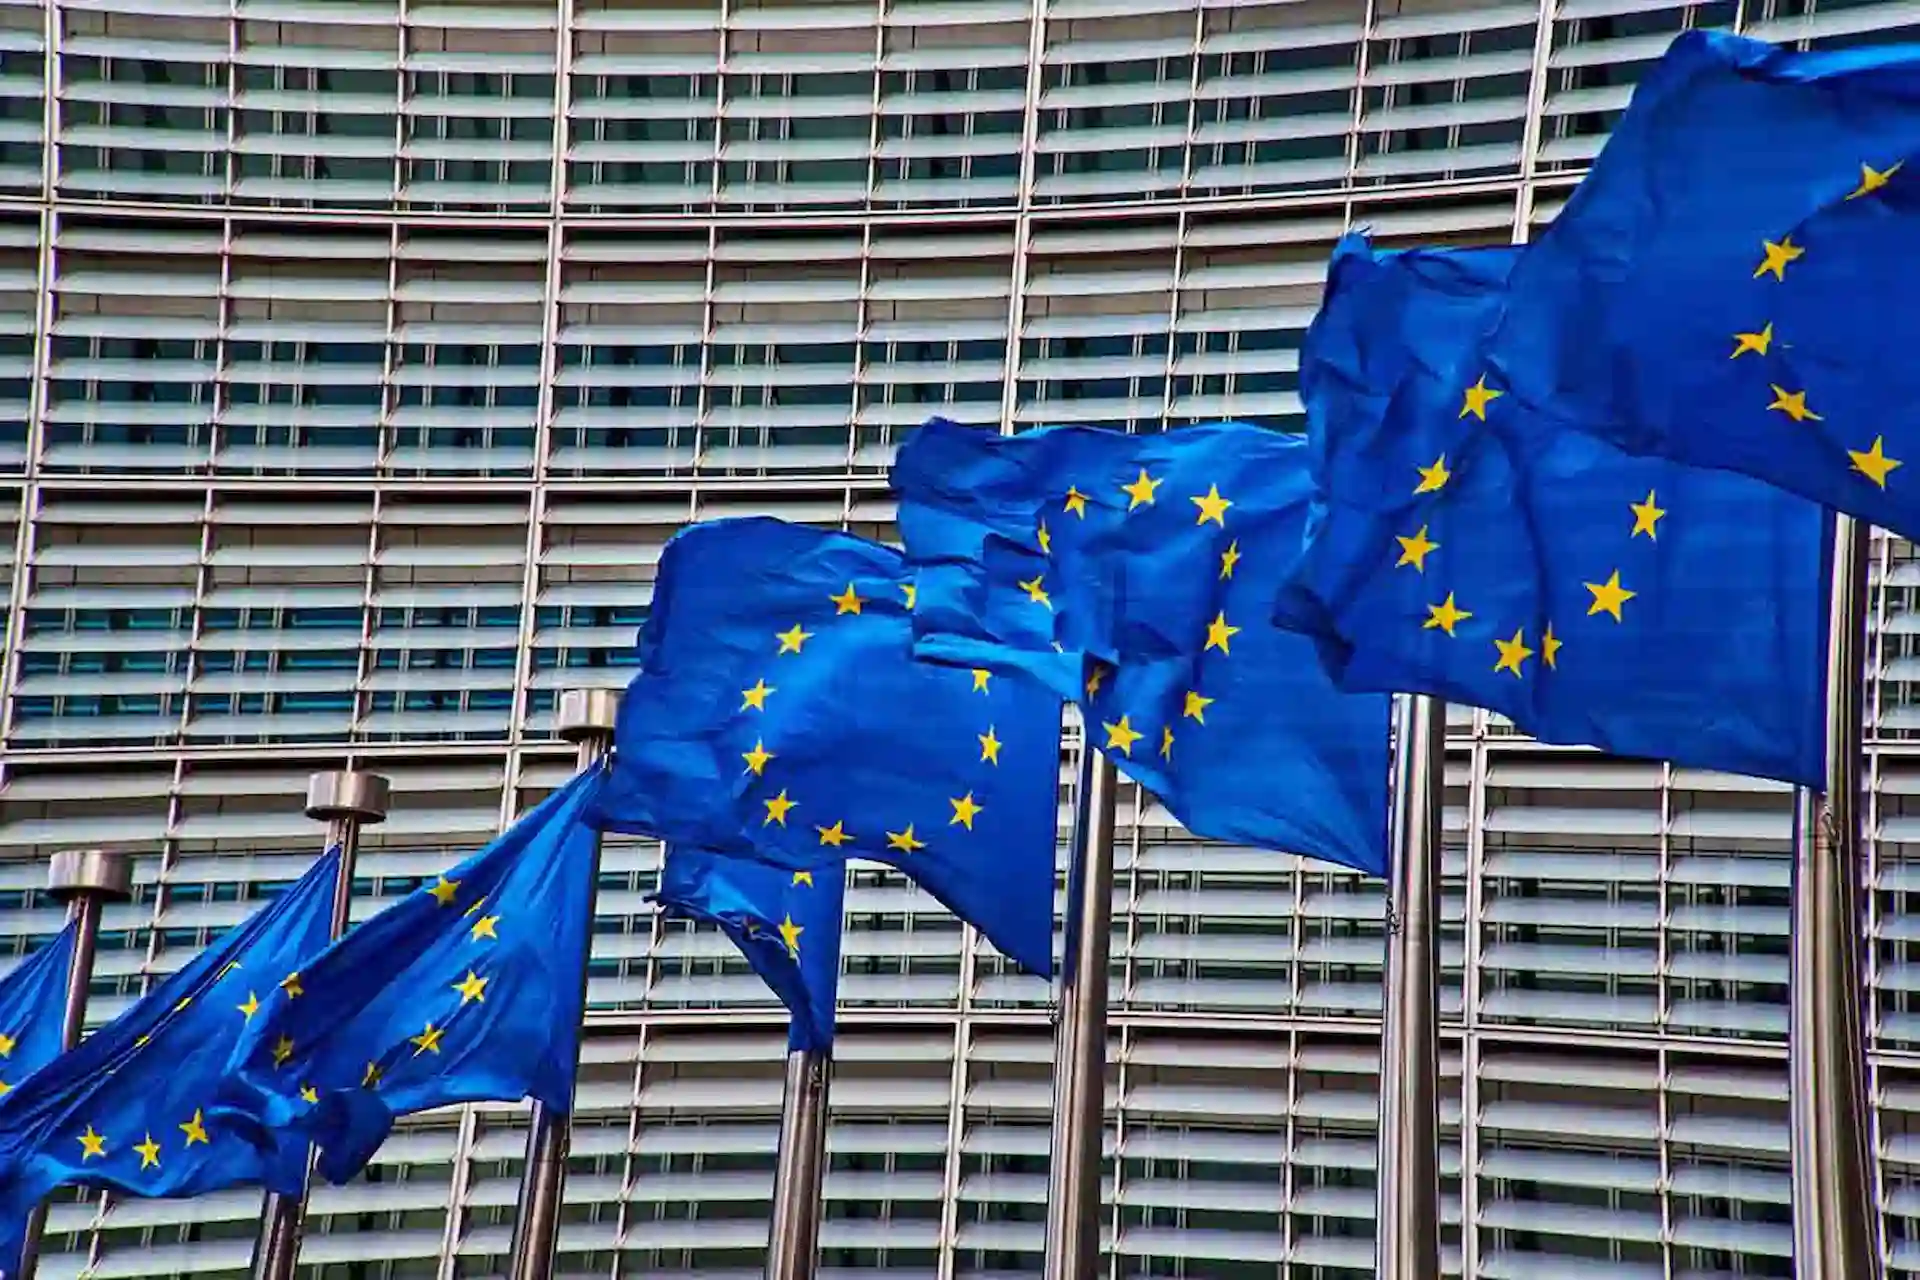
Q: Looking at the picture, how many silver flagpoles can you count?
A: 7